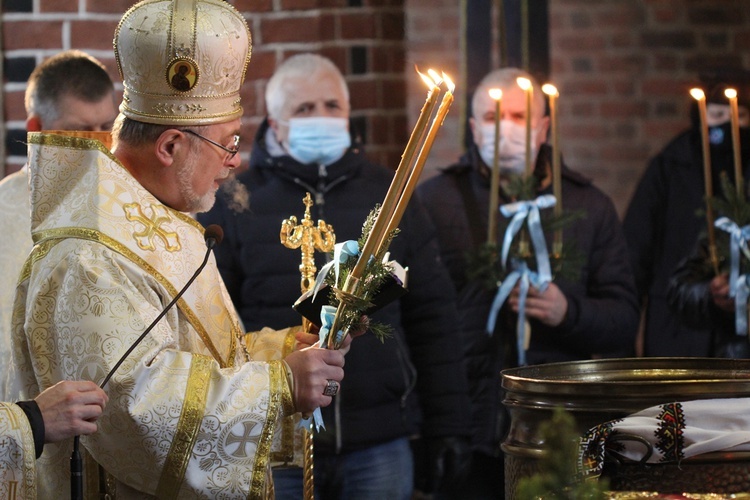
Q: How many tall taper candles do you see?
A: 8